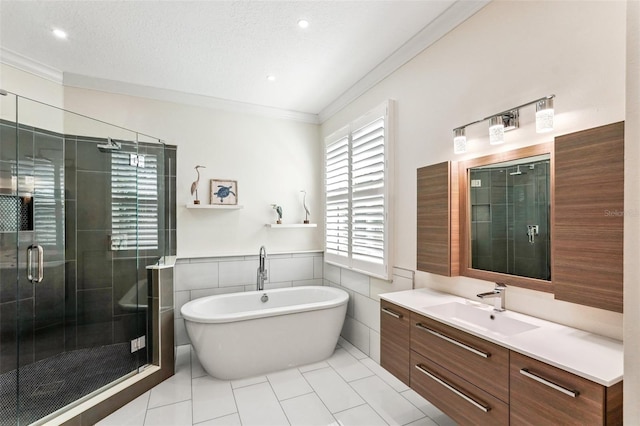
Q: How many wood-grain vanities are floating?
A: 1